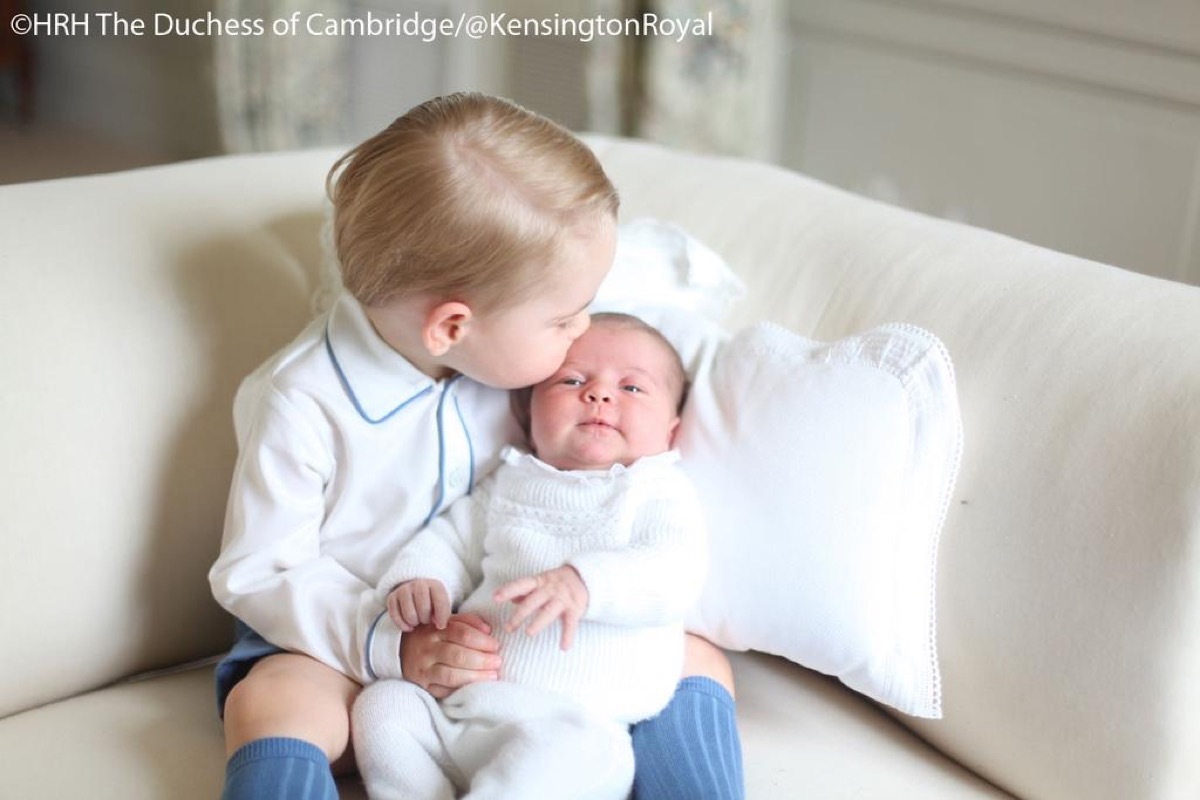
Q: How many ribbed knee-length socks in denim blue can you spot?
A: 2